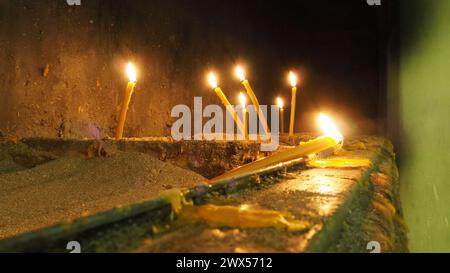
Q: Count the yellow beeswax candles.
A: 7